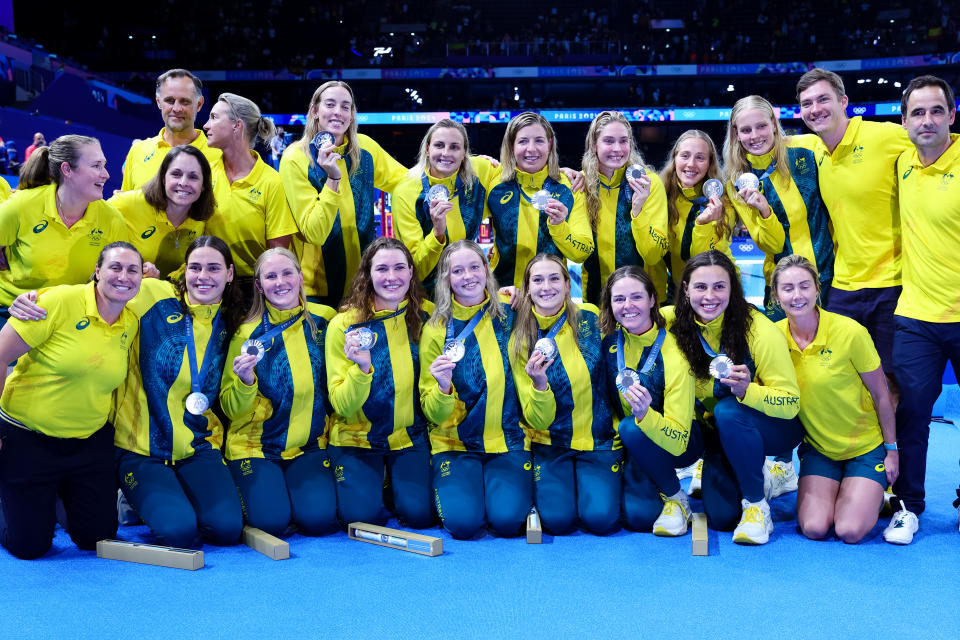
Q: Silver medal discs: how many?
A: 13